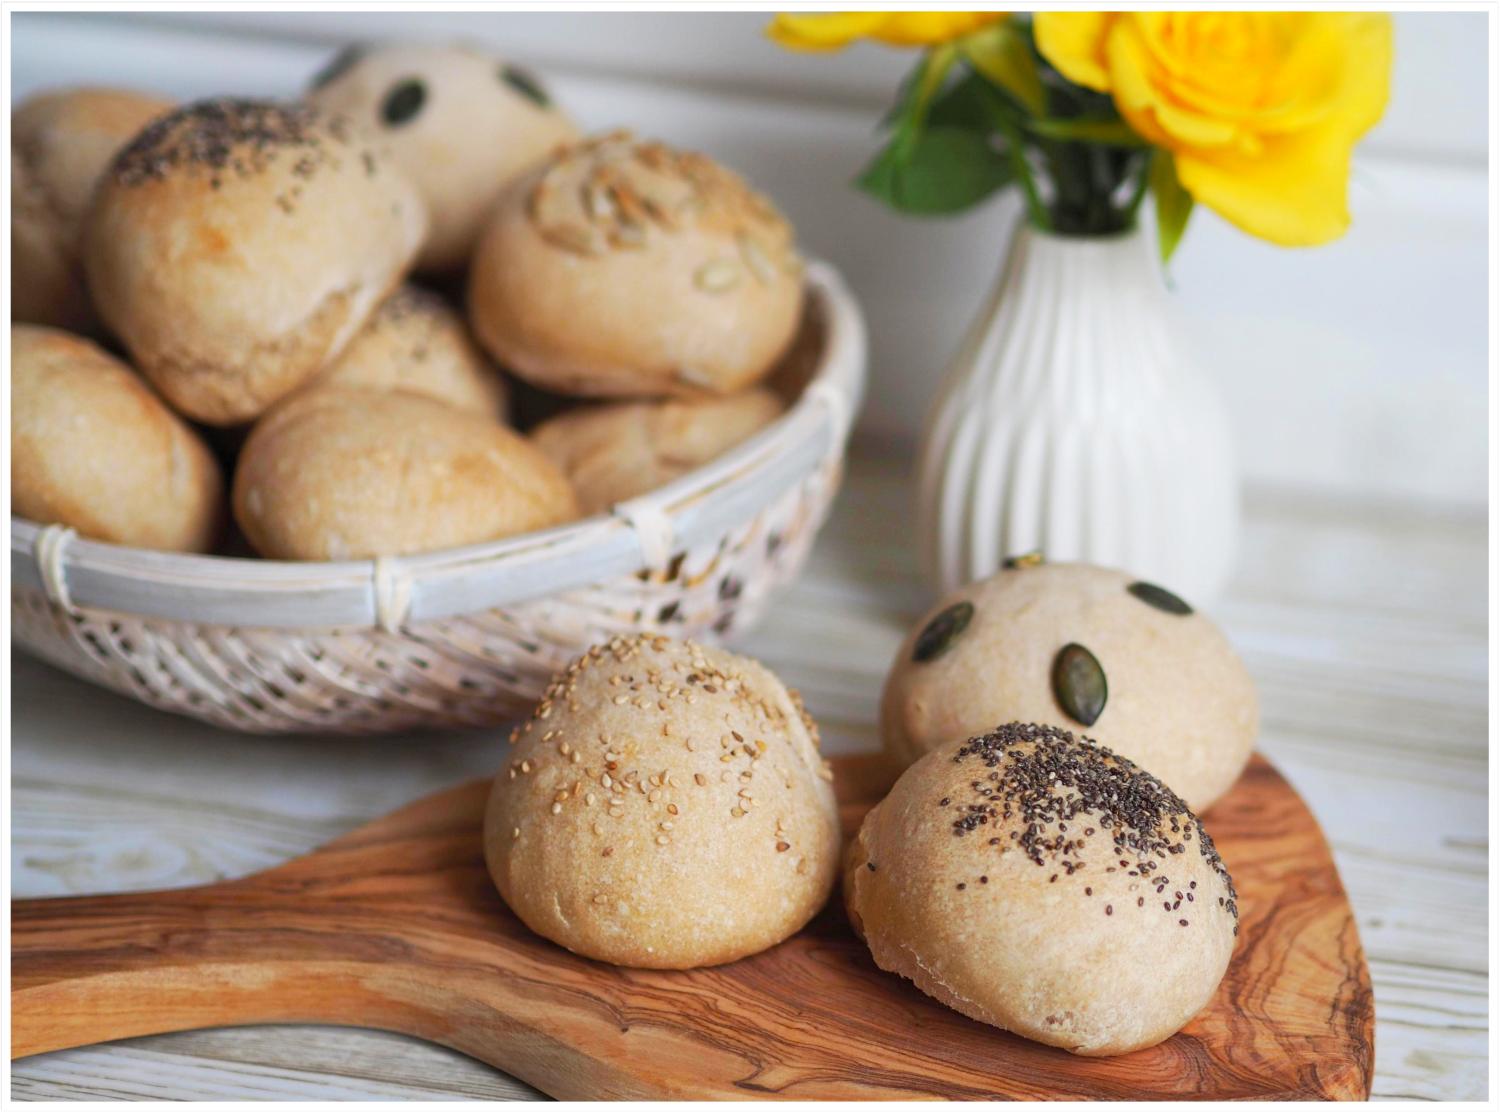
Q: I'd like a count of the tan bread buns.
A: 11